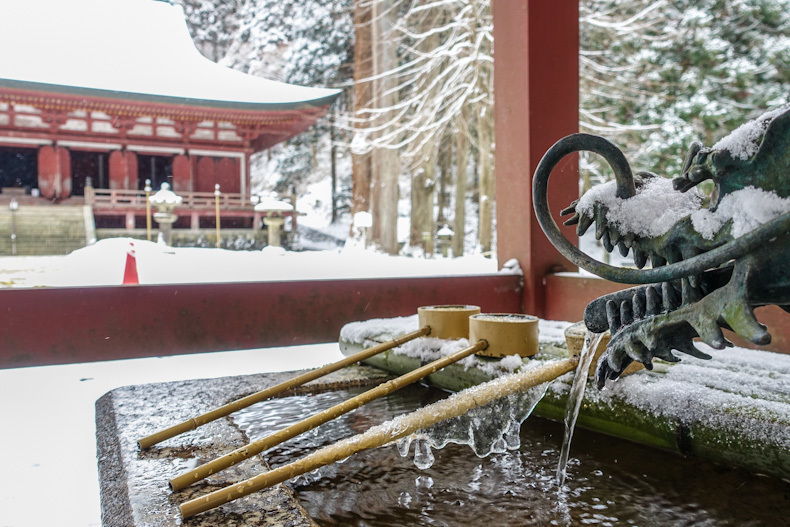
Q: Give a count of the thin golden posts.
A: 2